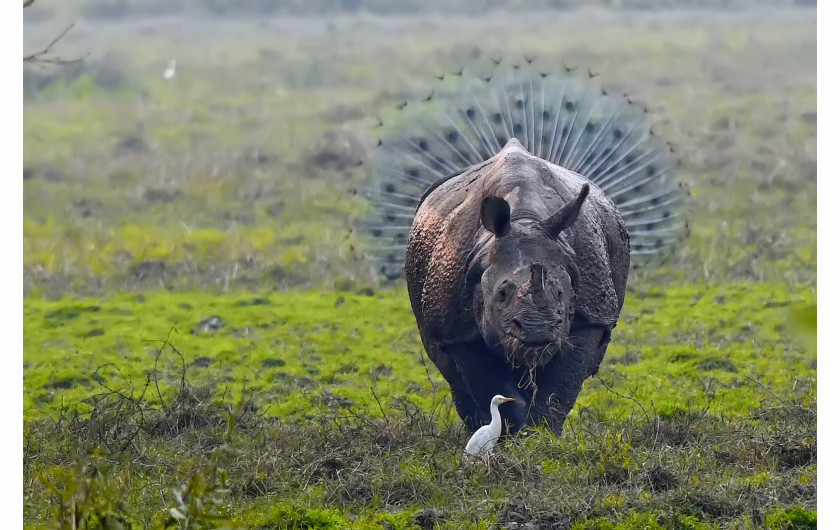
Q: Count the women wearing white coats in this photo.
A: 0